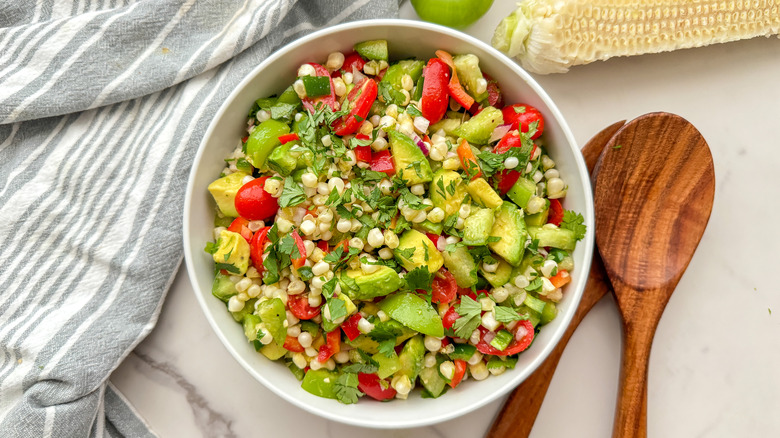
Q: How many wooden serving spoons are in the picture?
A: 2